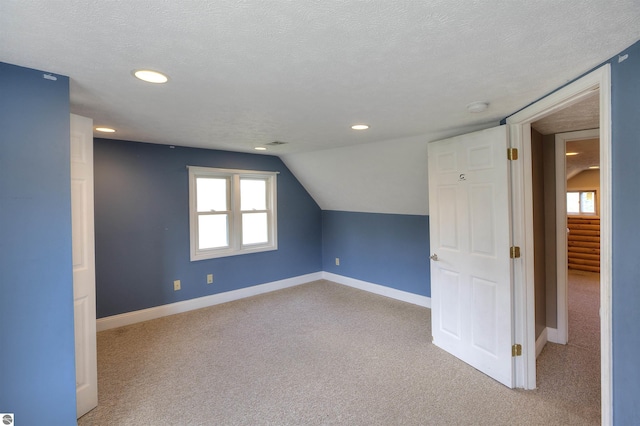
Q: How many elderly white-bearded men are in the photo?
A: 0